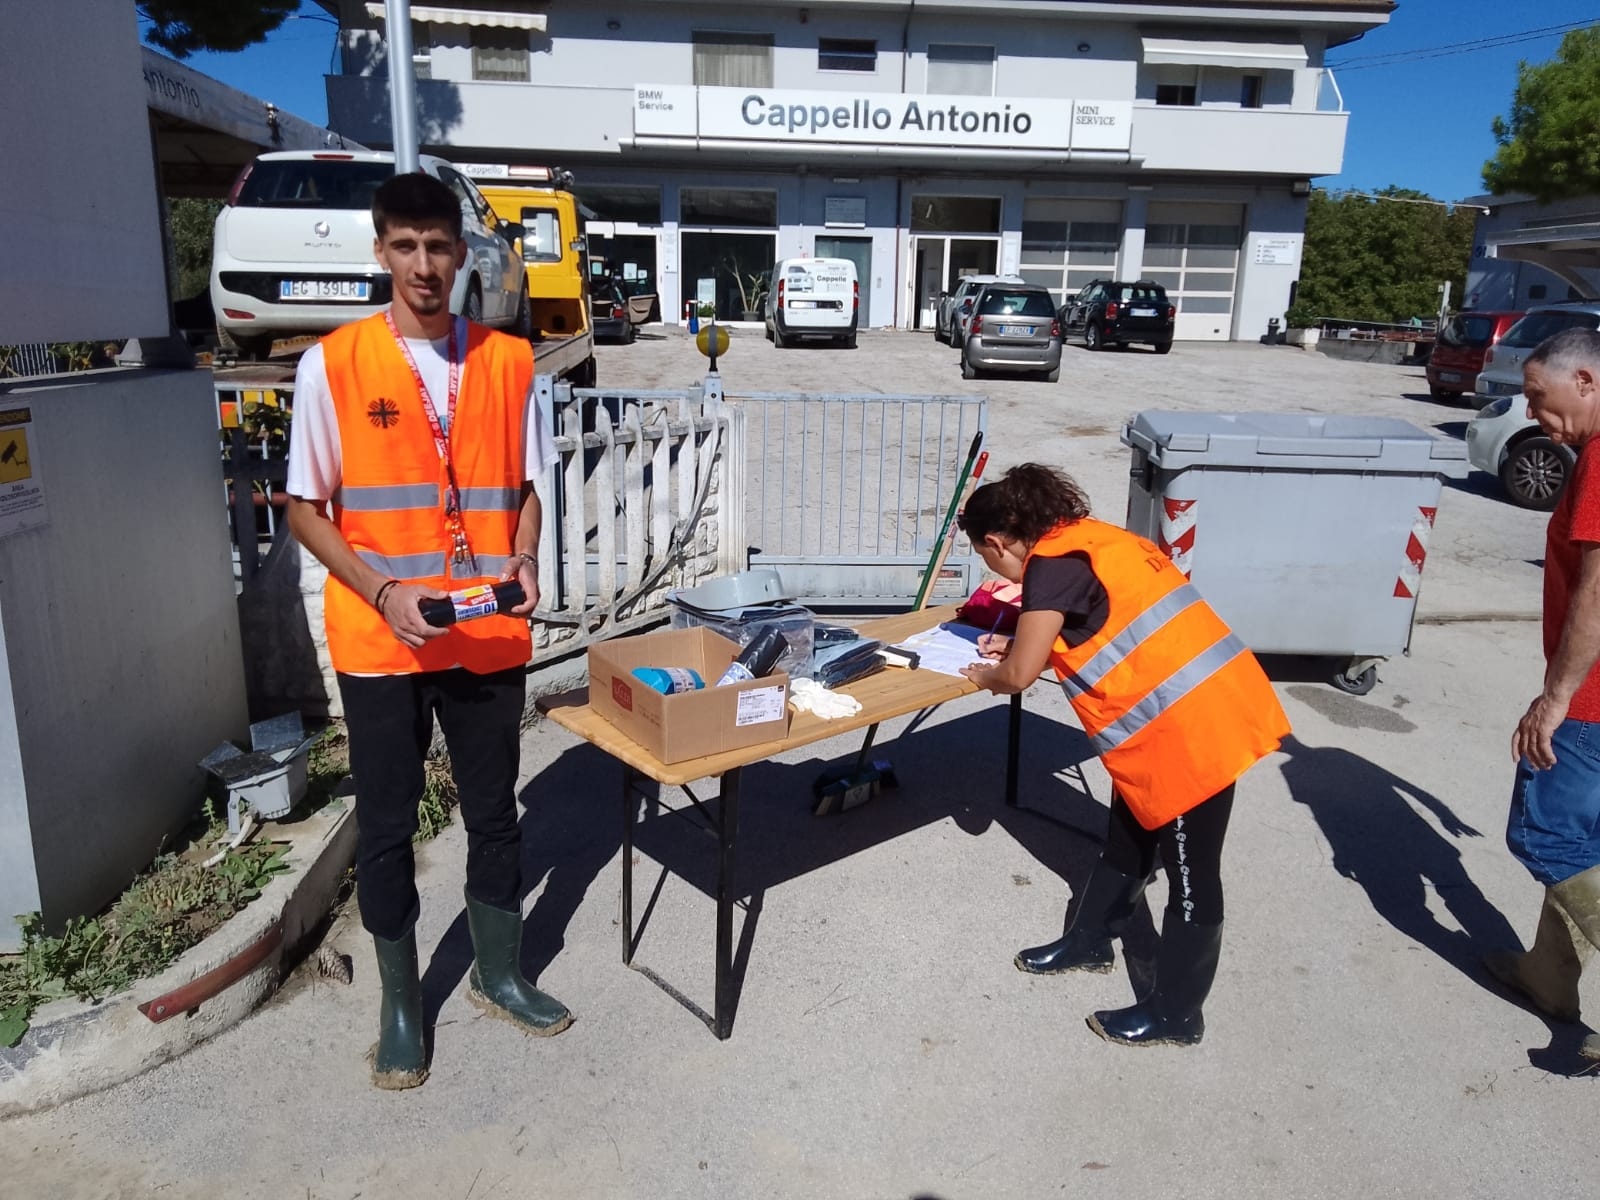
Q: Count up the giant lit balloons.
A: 0